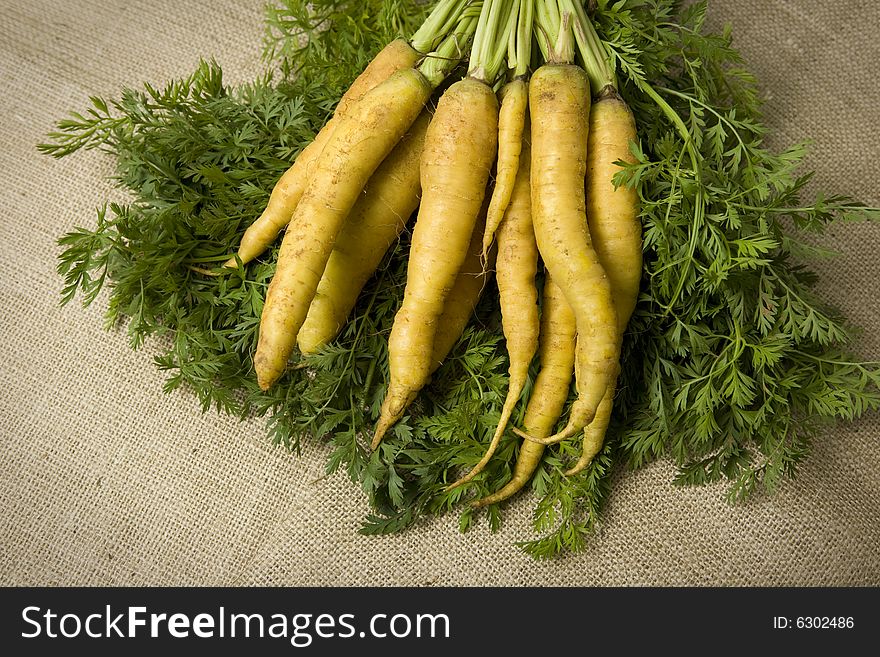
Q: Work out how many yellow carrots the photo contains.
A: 10